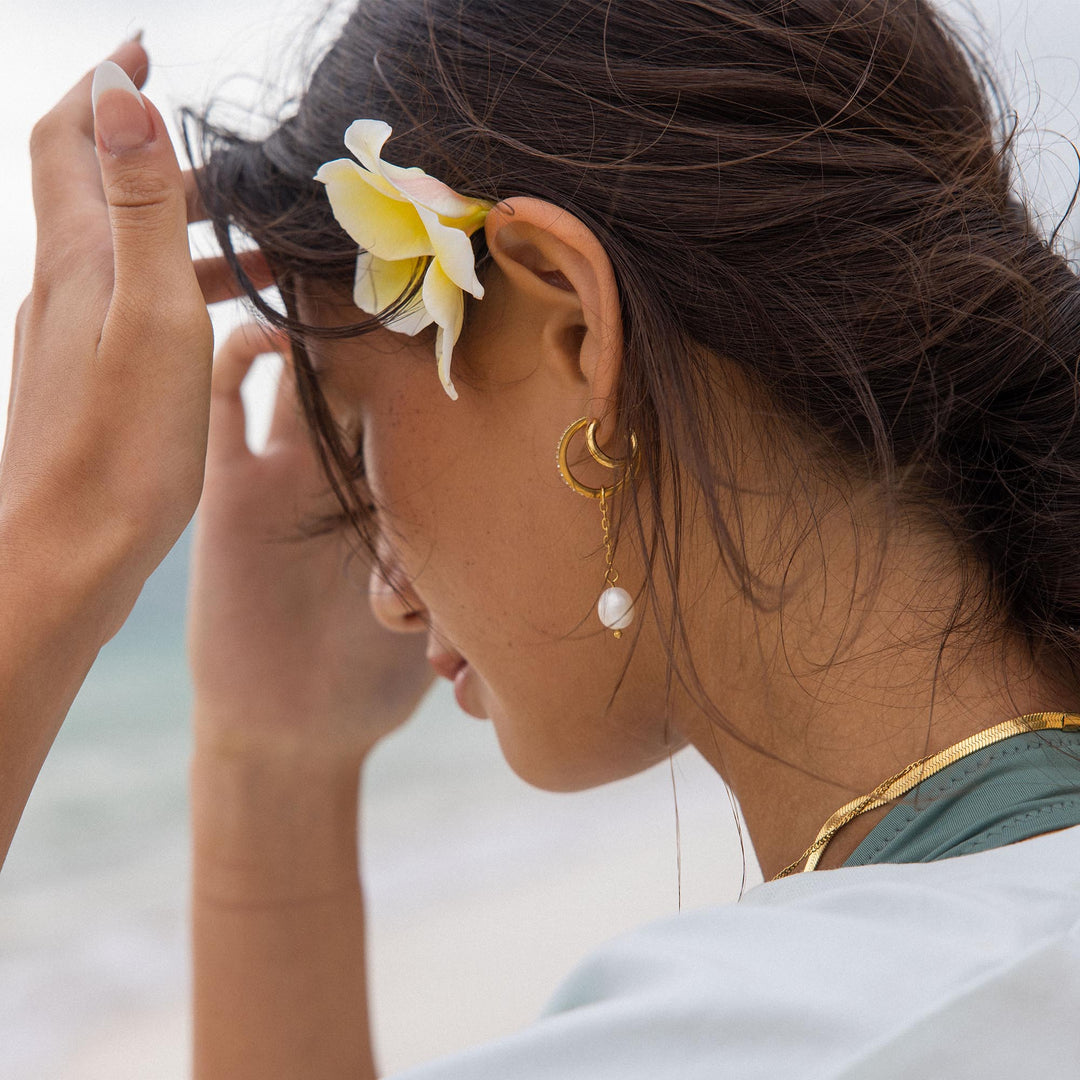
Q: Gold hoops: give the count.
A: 2